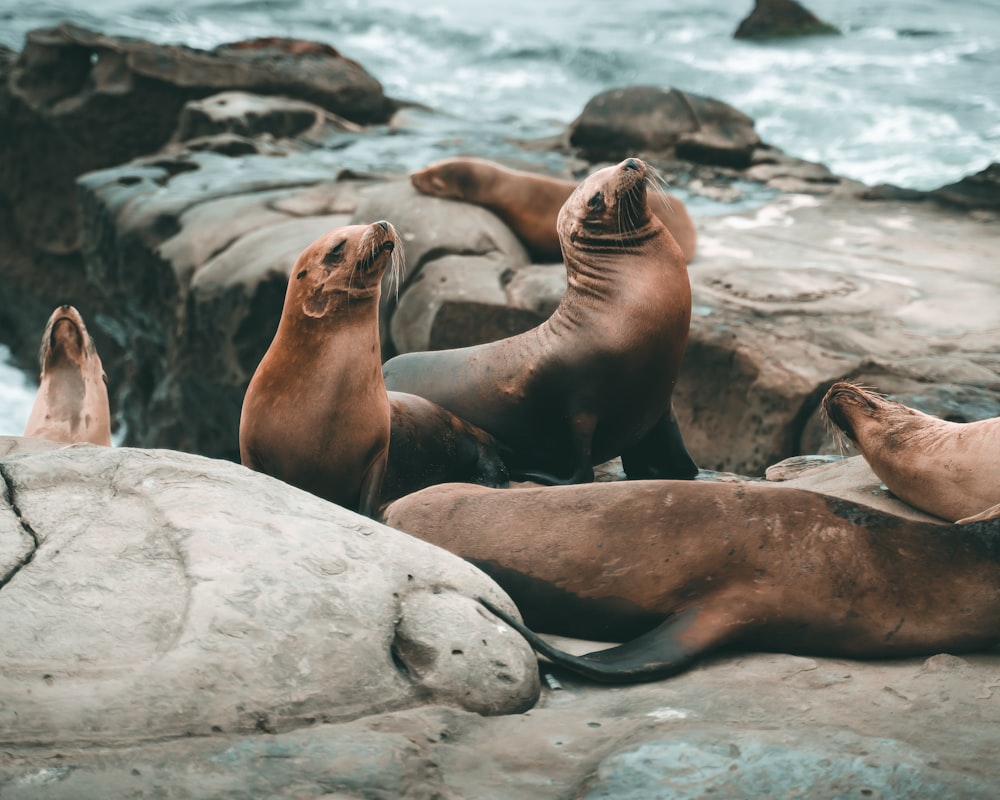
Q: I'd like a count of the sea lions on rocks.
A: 6